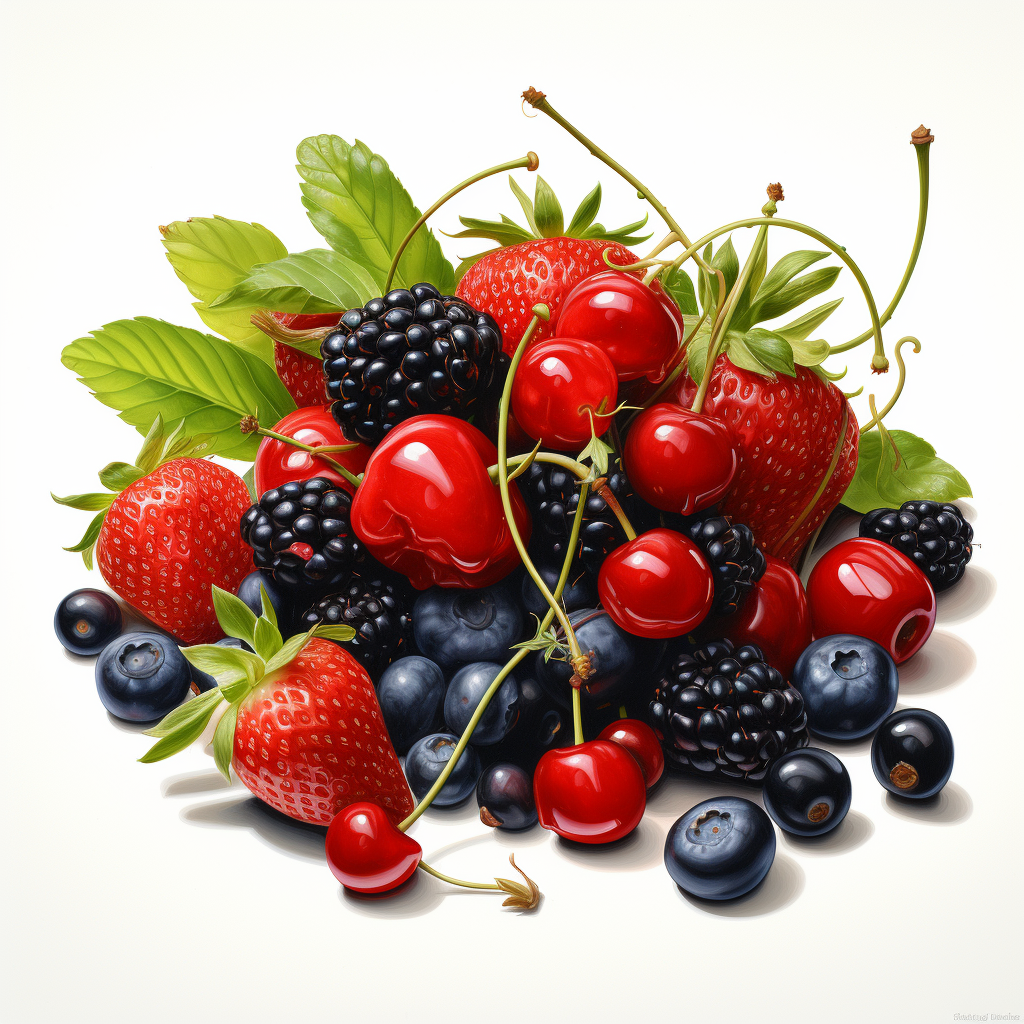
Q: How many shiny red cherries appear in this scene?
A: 11